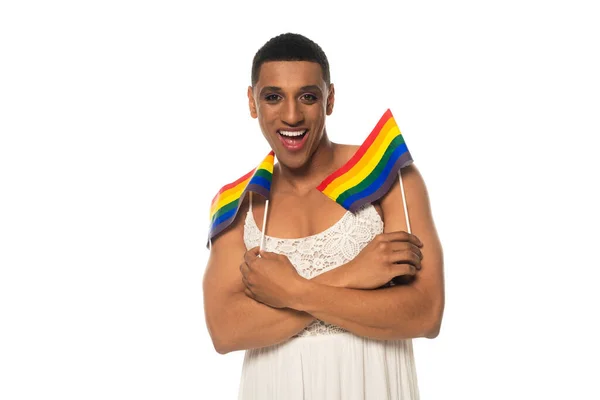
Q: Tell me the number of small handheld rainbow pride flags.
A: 2